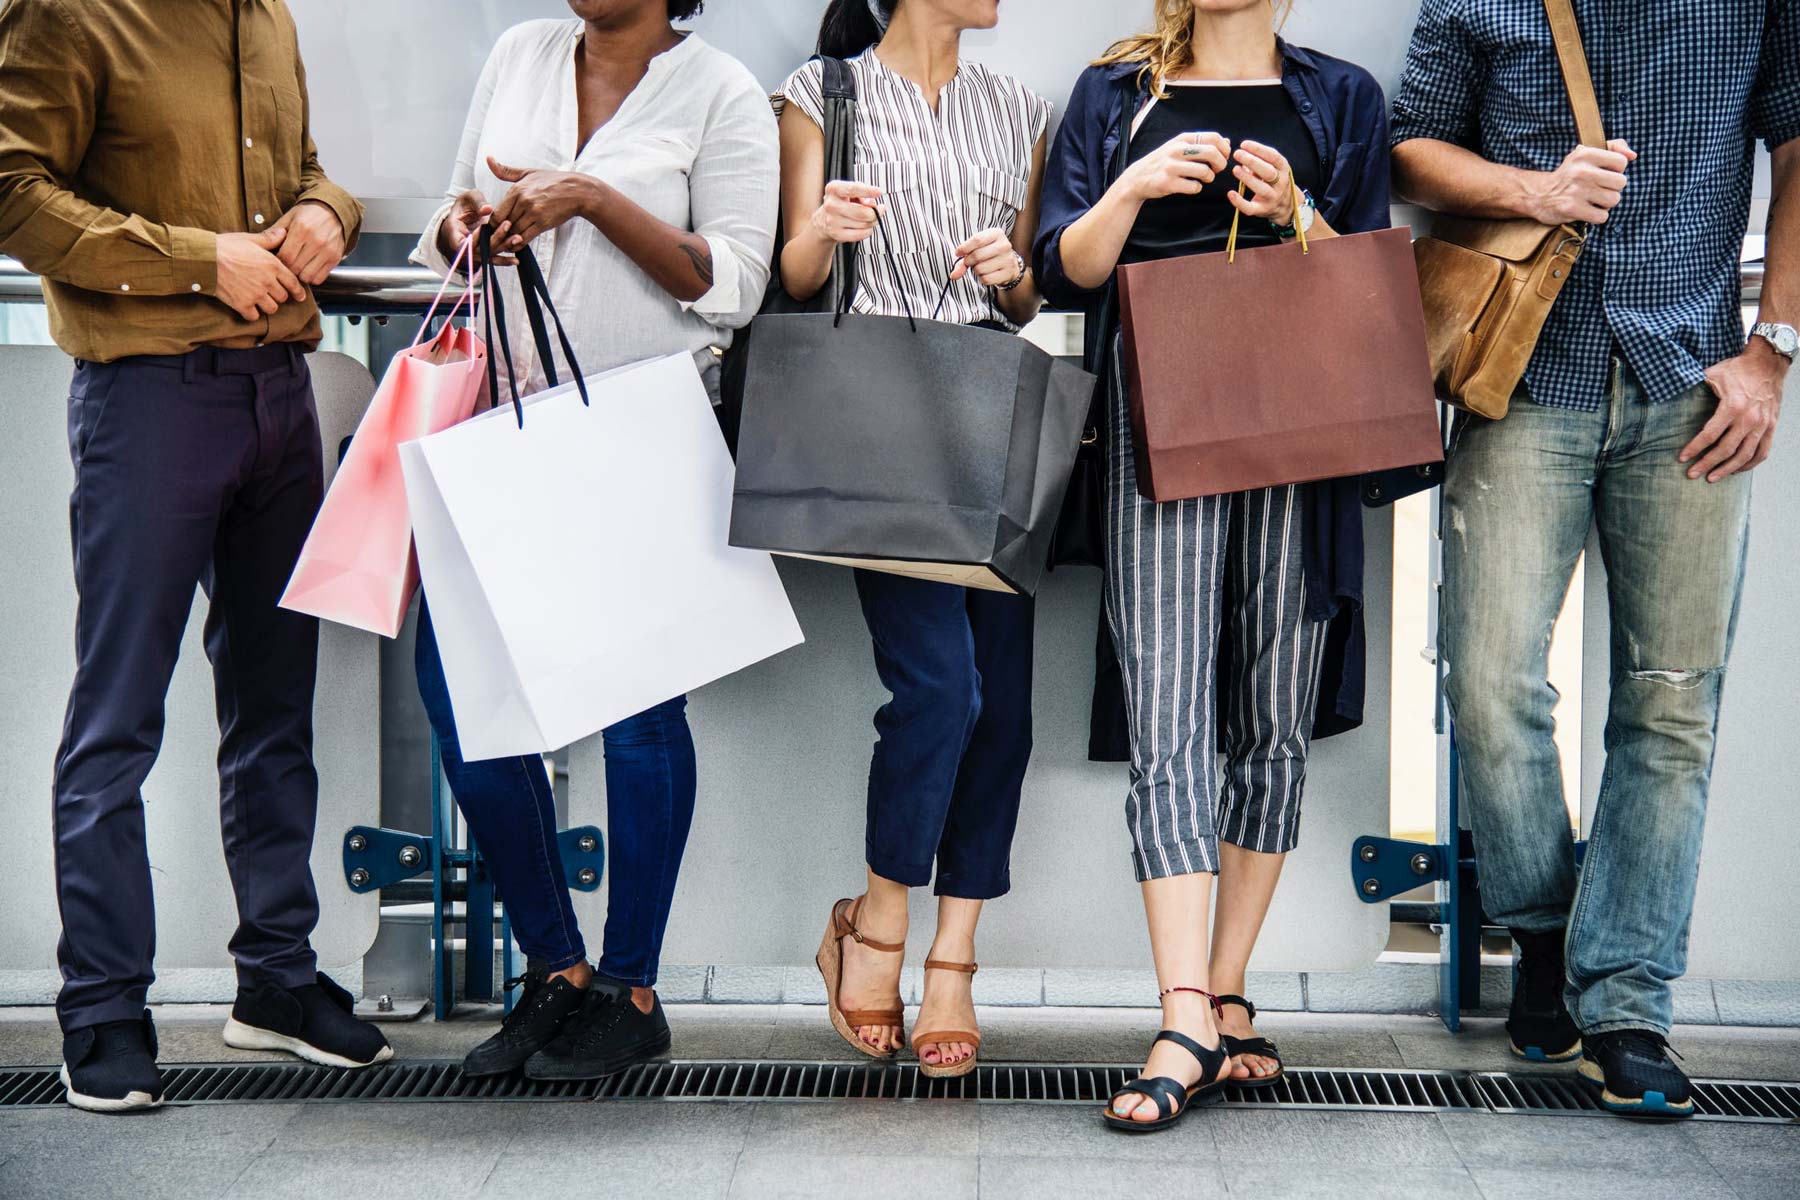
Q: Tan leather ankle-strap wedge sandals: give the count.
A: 2